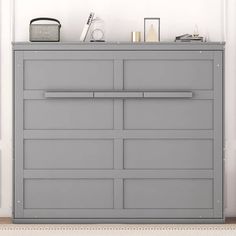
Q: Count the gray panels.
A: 8